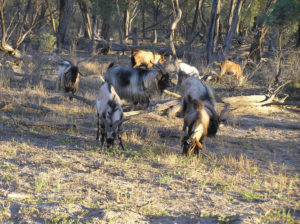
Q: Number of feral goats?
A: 8